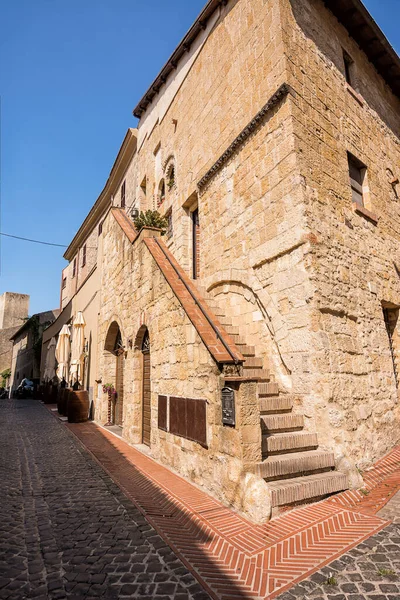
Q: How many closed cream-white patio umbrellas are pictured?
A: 3